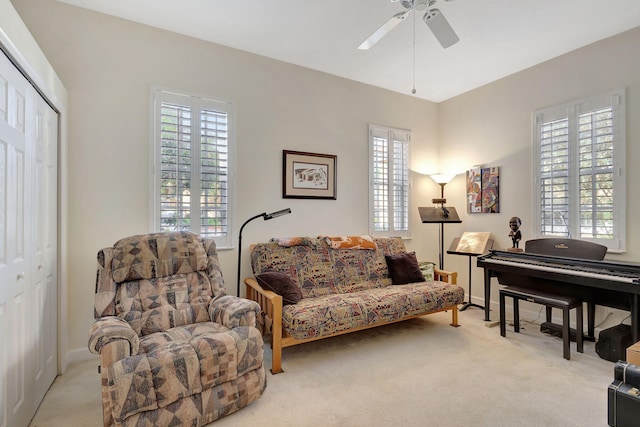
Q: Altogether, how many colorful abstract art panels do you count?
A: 2